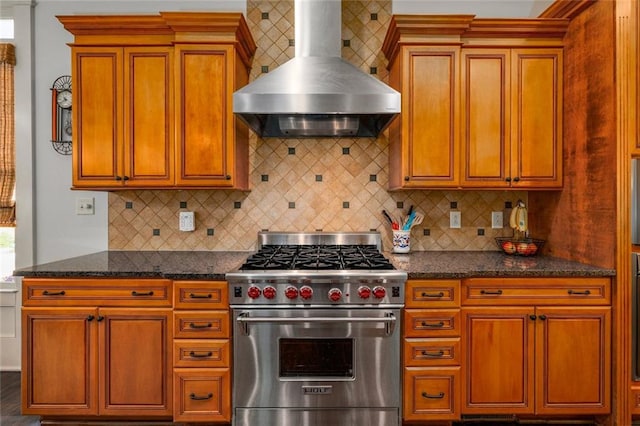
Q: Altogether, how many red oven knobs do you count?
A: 7